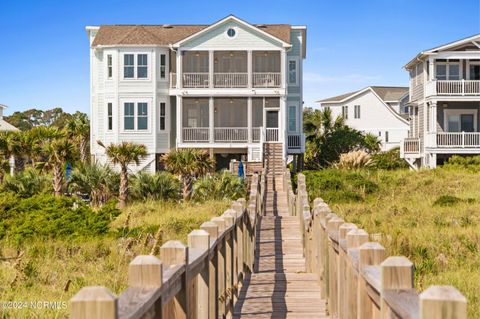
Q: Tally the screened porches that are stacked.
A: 2